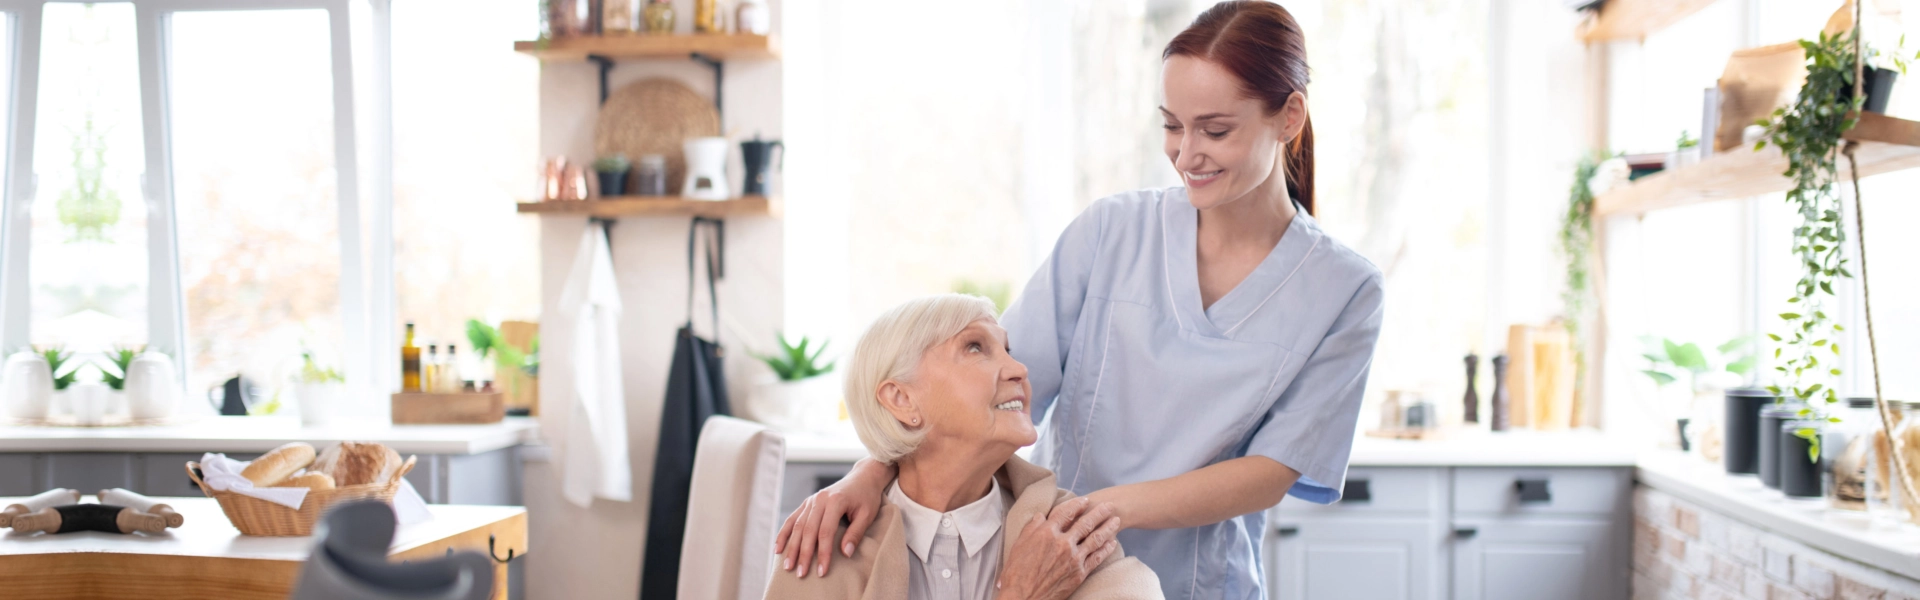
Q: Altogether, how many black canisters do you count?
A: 3